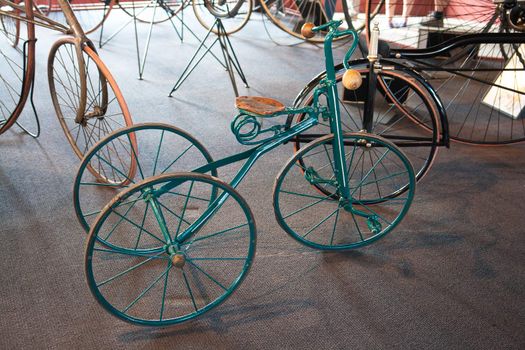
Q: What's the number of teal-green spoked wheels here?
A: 3